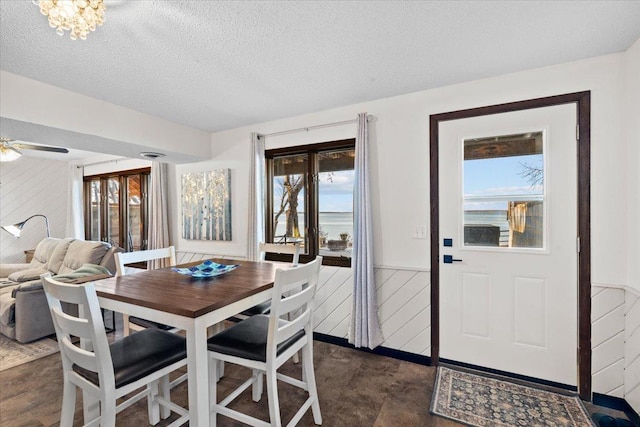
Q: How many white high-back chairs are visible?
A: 4